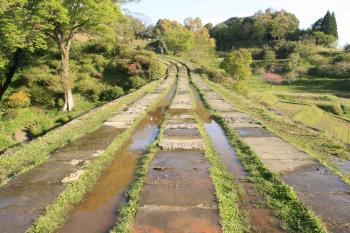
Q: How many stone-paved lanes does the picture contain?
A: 3